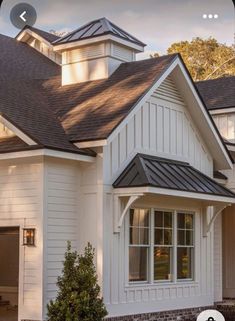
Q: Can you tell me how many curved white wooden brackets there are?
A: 2